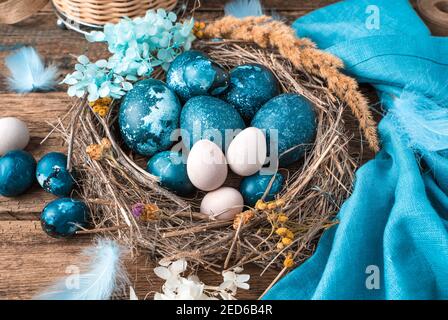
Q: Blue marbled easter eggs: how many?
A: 10